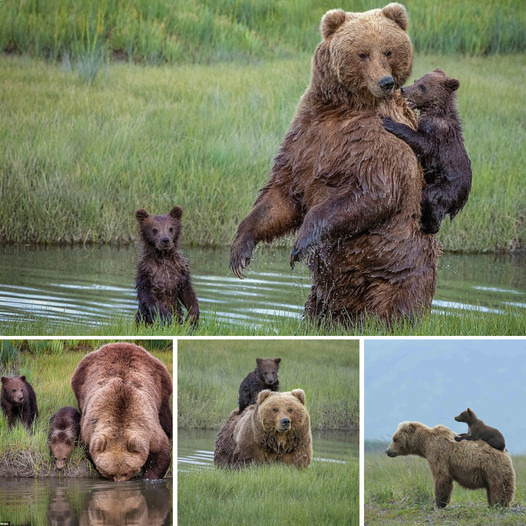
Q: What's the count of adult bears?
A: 4